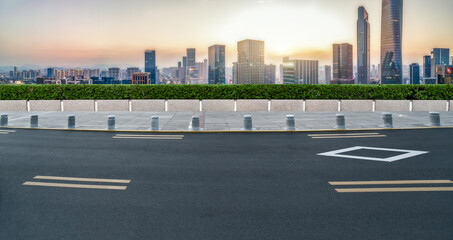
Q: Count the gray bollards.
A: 11